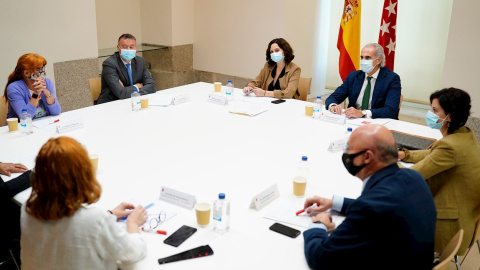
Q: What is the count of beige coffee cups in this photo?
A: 7